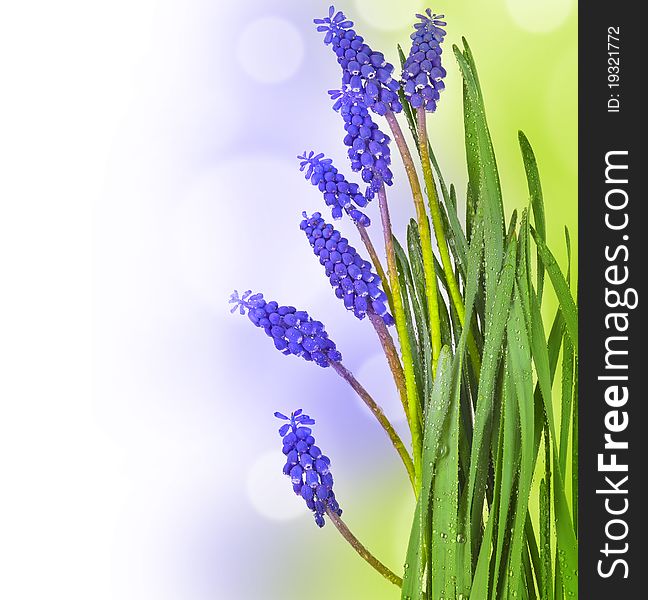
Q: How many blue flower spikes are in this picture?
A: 7